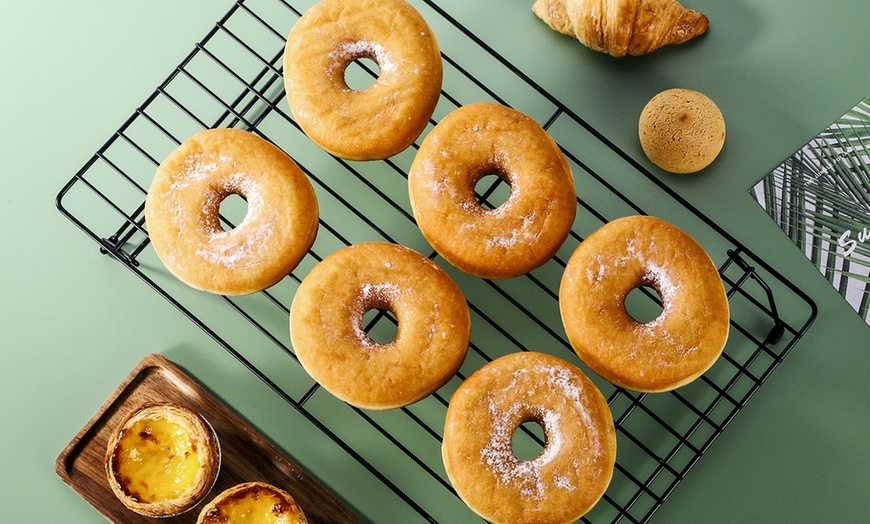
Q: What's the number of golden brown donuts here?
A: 6